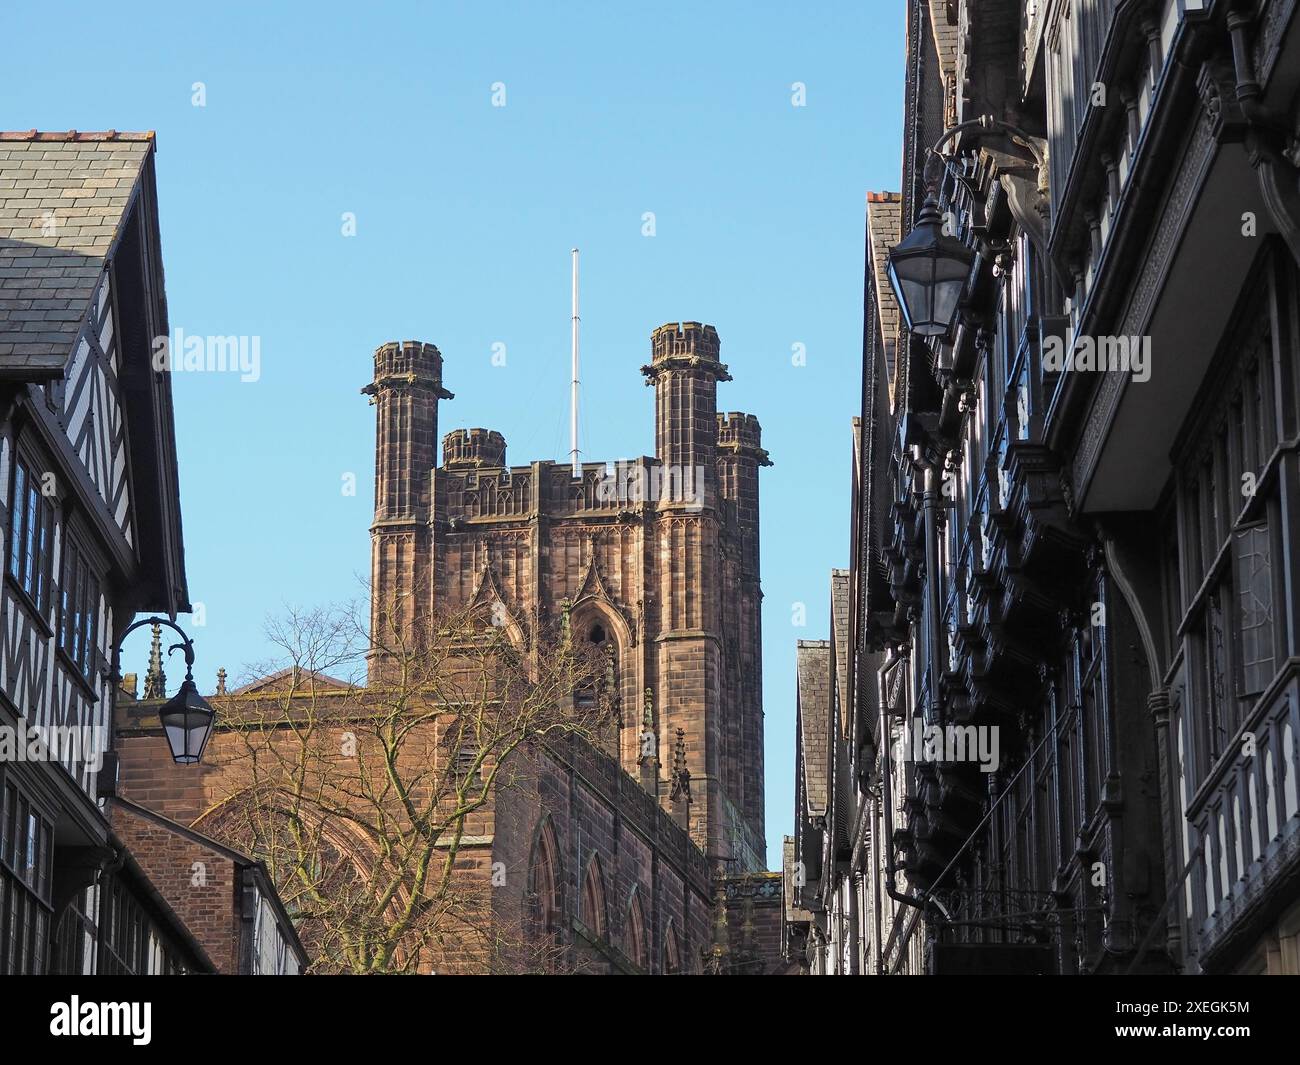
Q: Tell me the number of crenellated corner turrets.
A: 4